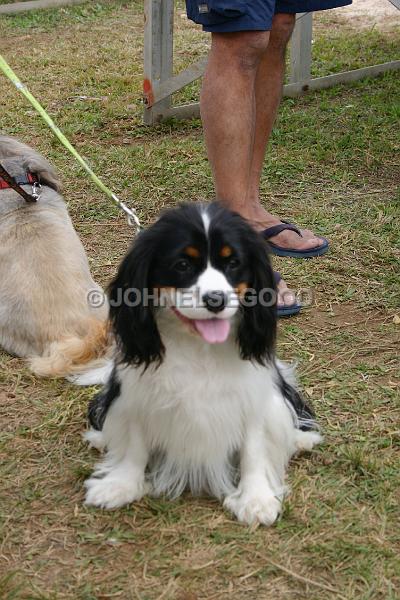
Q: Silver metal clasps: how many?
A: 2